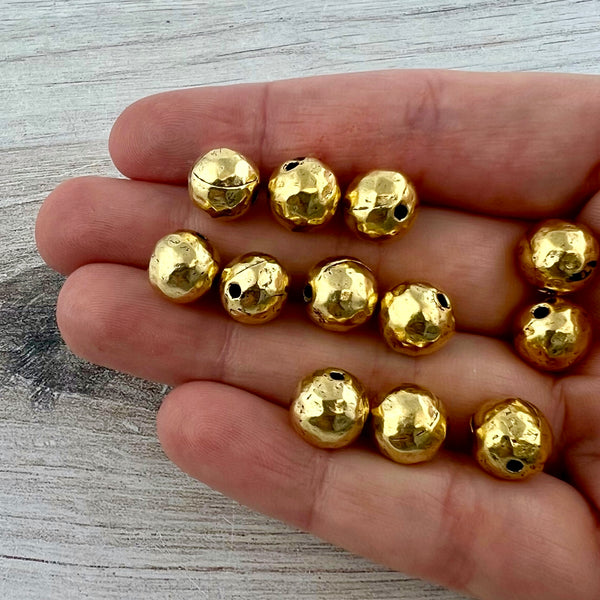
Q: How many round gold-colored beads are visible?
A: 12